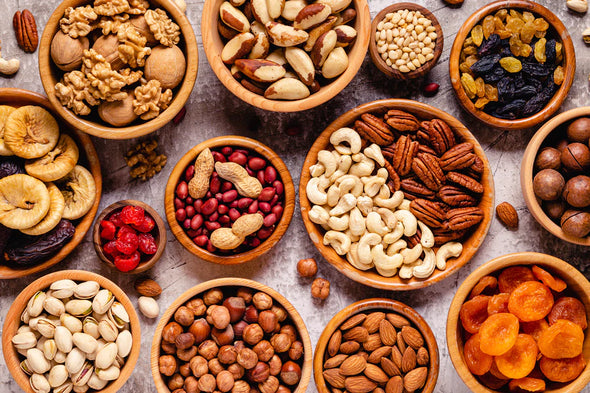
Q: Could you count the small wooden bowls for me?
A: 2